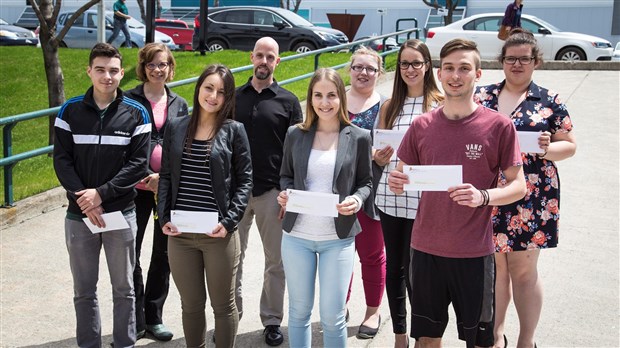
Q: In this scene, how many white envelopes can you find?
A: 6